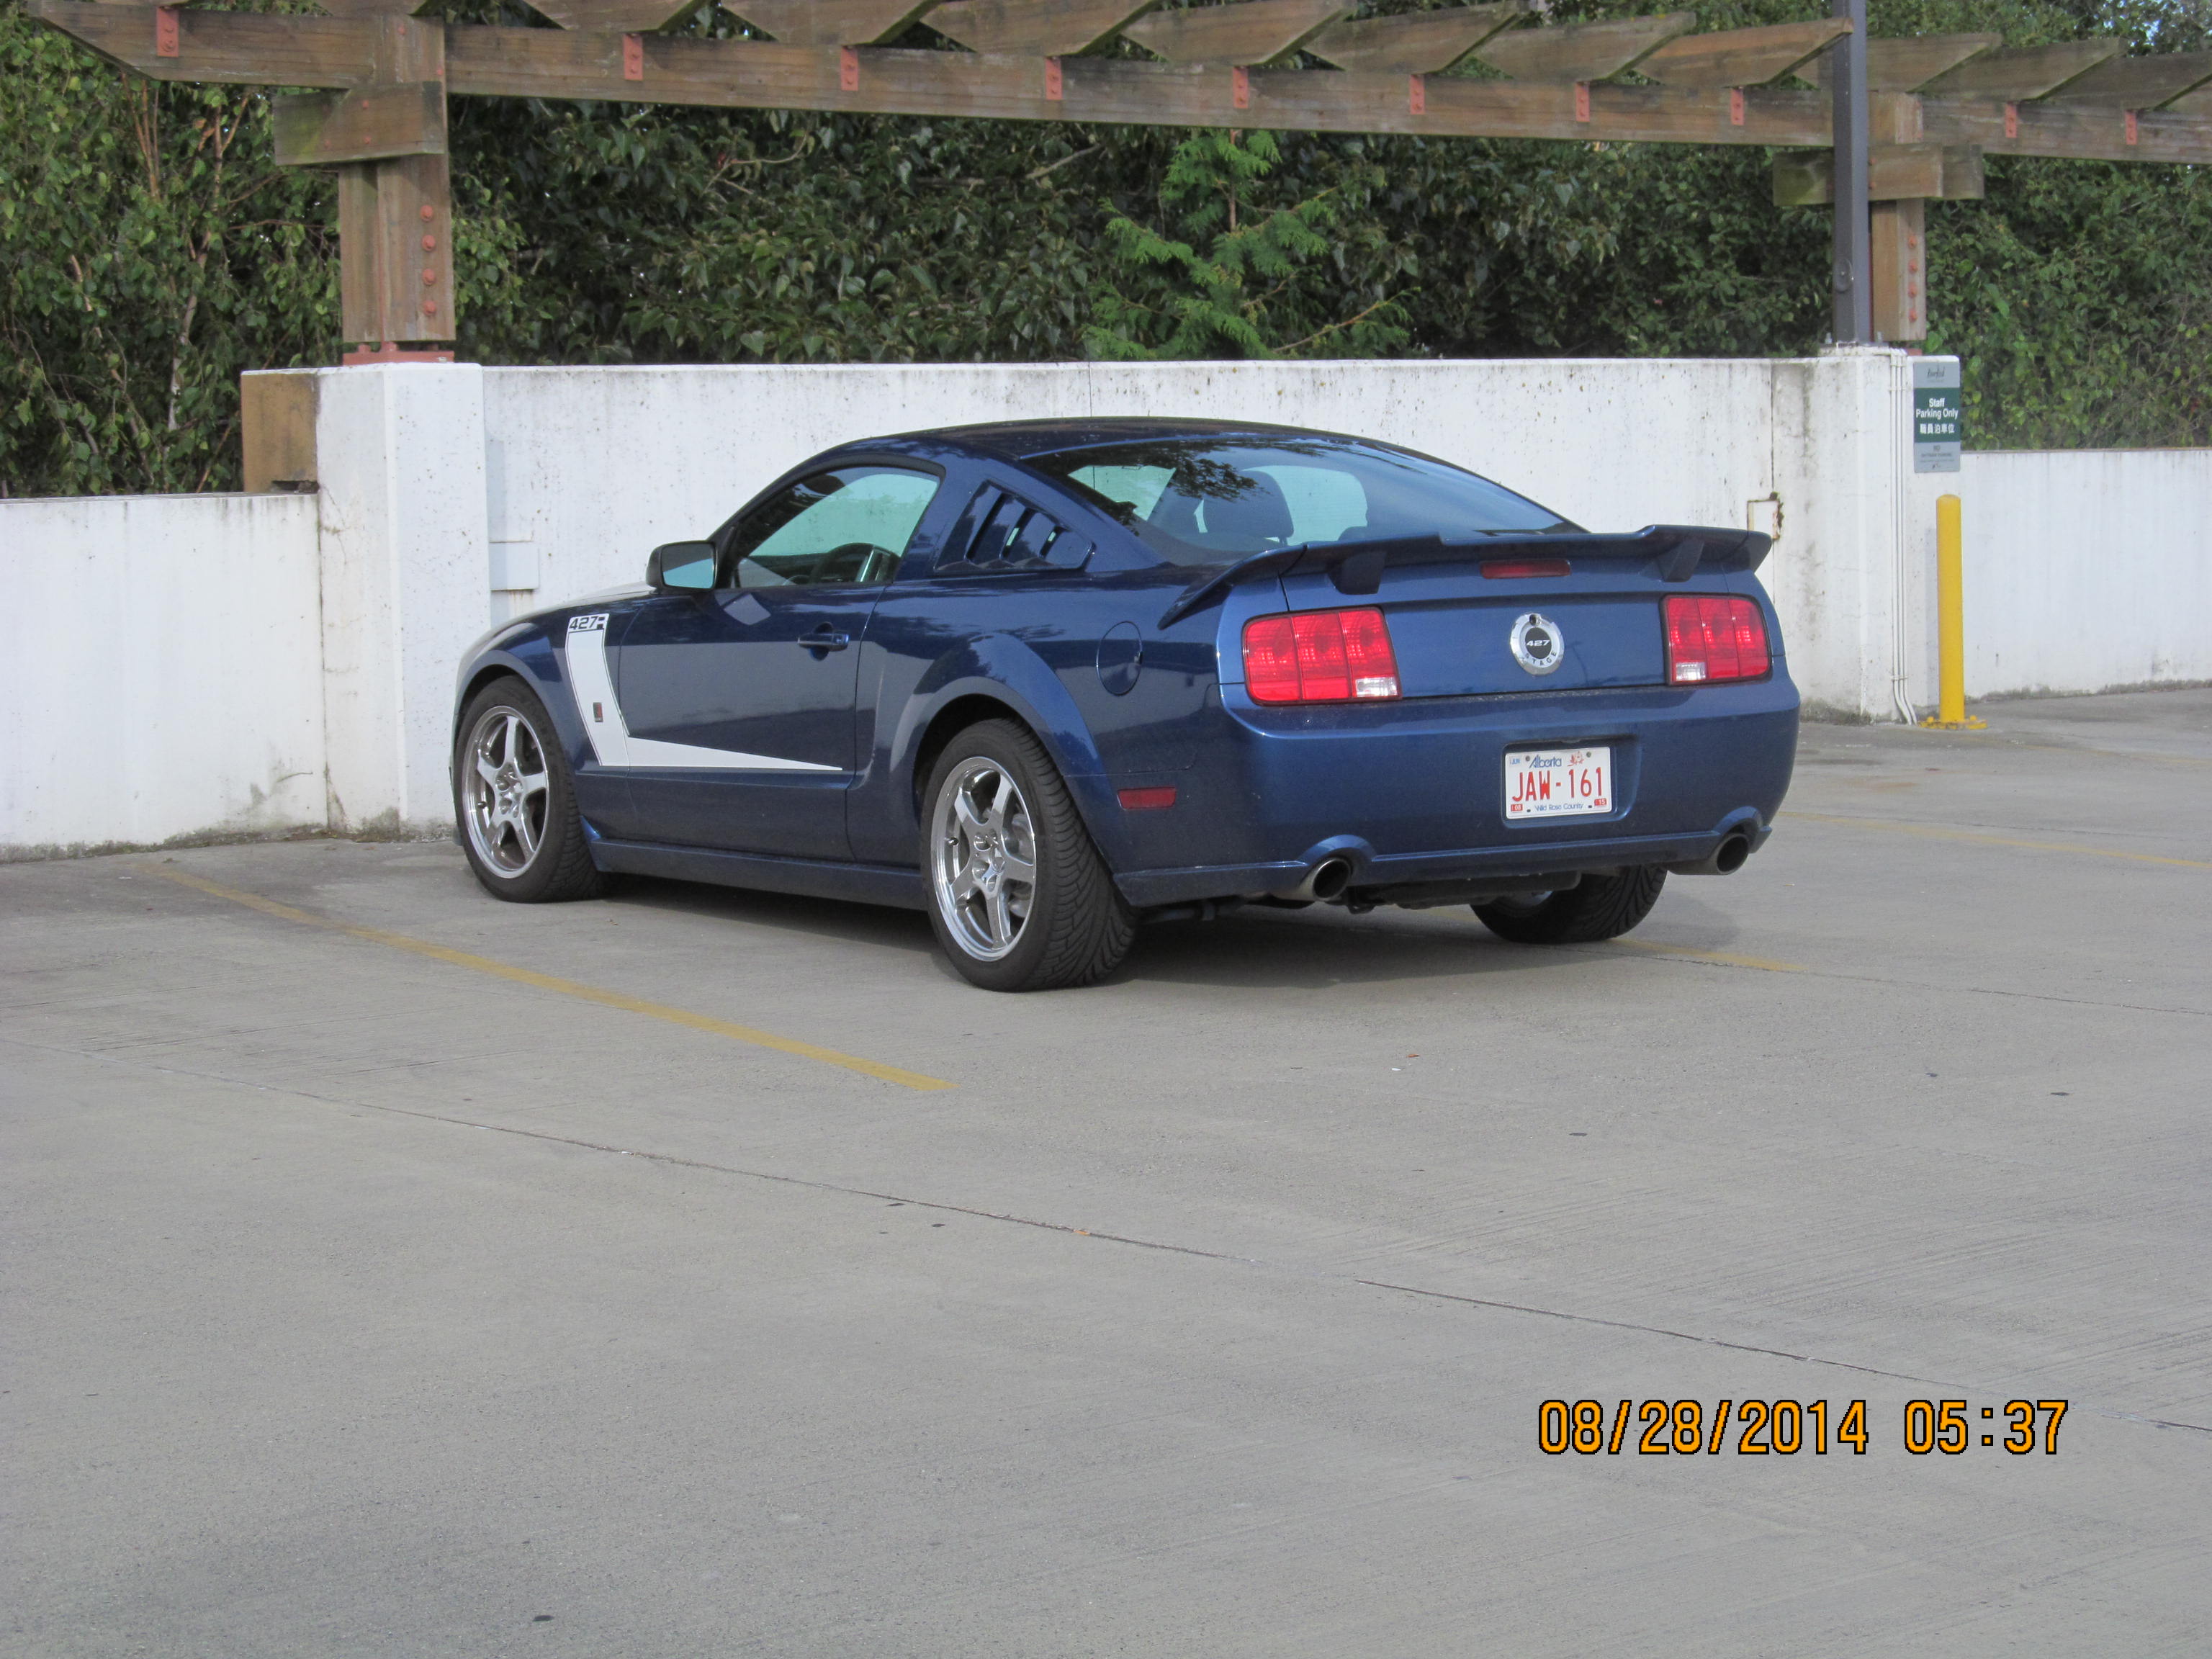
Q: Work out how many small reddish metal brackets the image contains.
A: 10